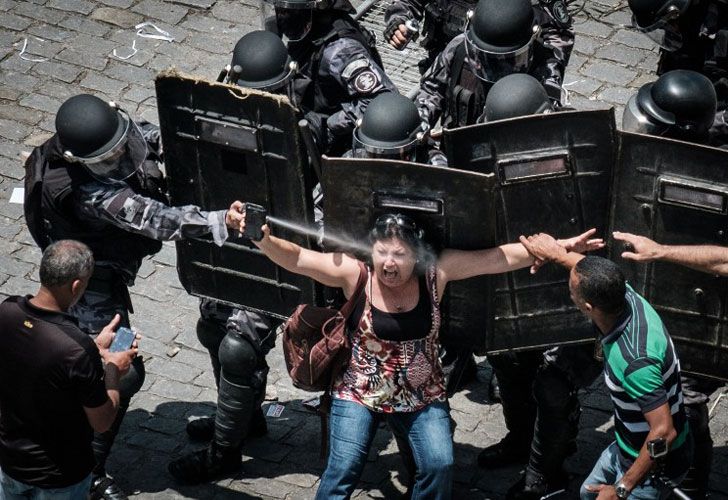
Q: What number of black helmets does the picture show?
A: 8